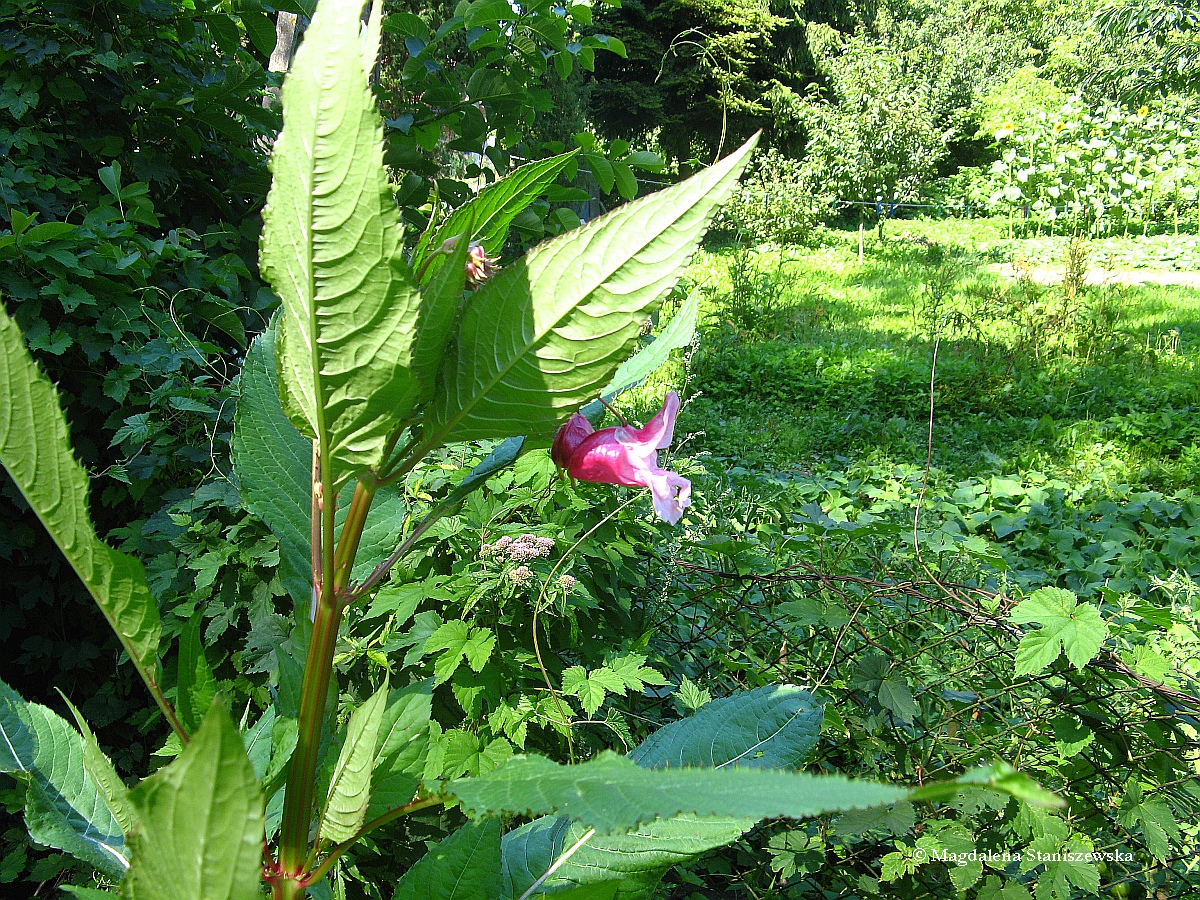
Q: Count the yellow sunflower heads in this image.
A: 3